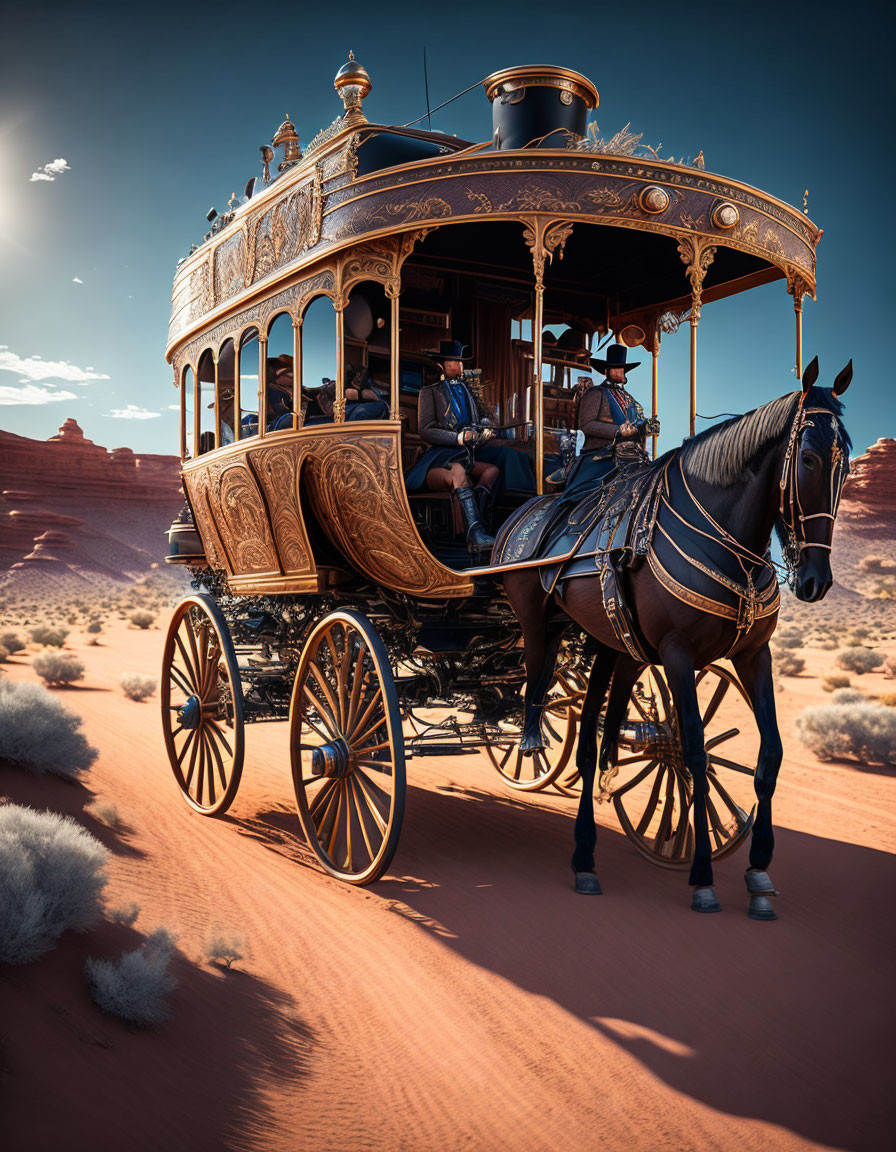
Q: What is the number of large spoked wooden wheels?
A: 4